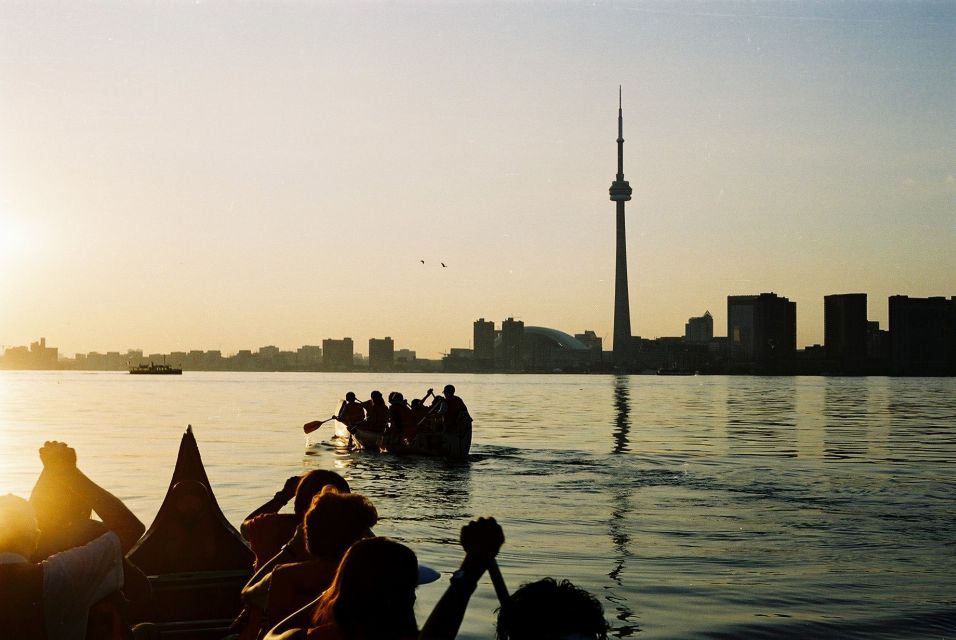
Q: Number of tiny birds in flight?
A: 2